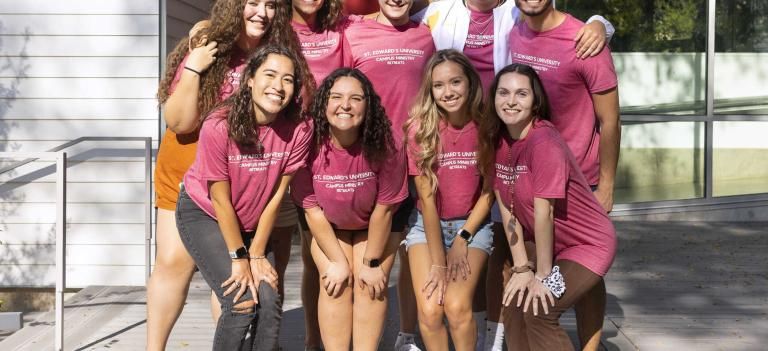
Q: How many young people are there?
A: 9